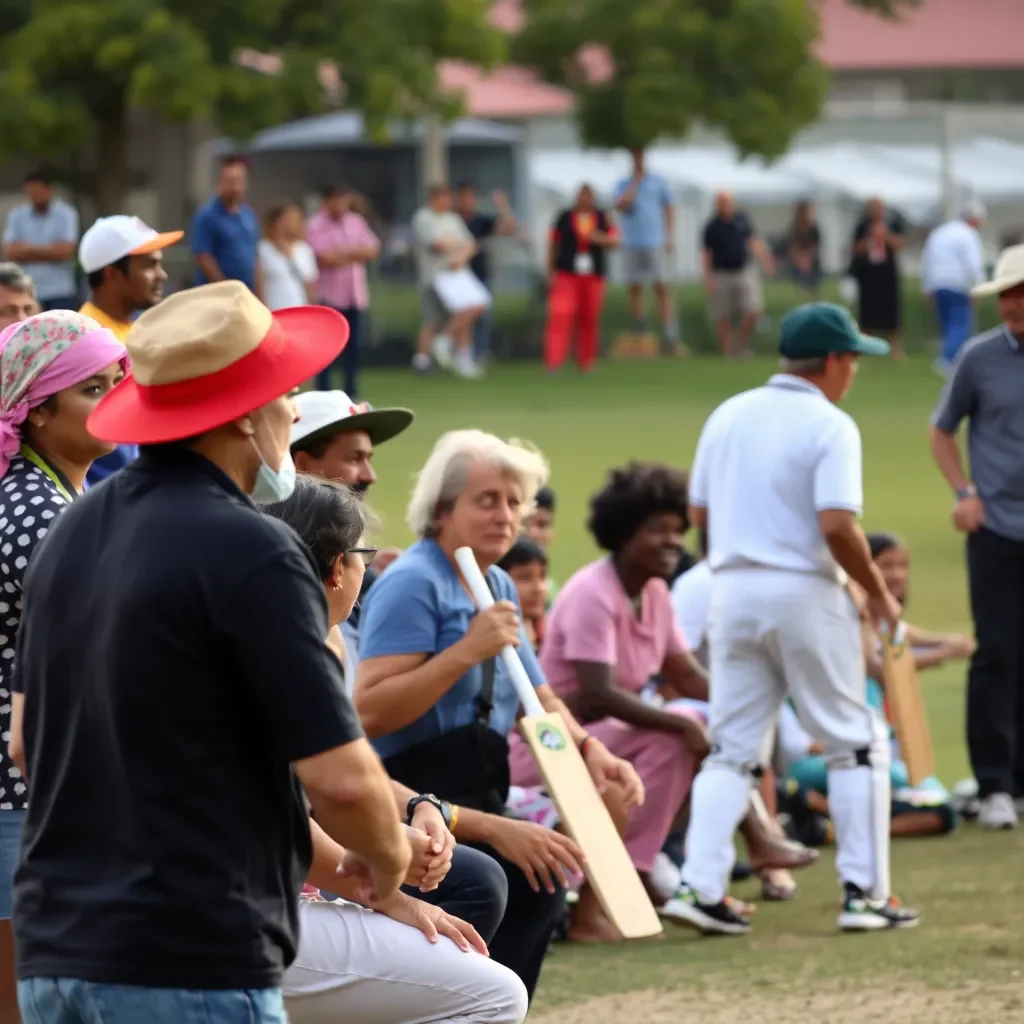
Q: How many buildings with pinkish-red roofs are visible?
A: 2